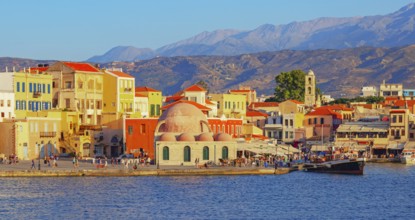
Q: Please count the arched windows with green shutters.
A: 4